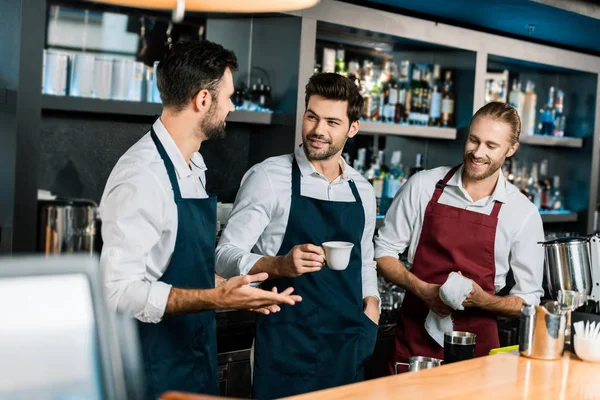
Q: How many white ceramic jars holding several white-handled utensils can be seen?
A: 1